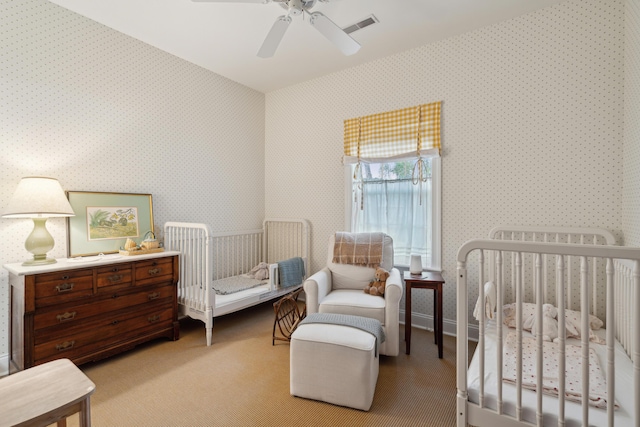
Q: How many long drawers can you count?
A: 2